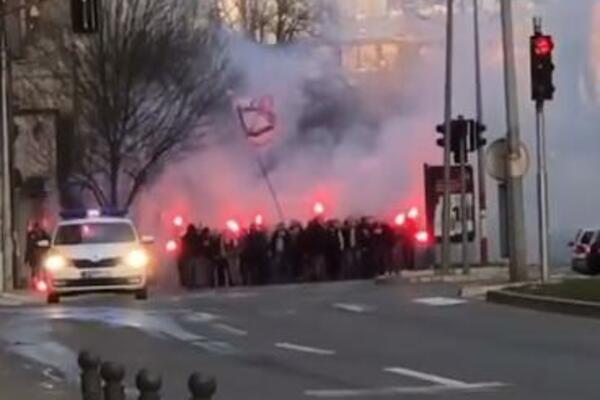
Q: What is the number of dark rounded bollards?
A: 4